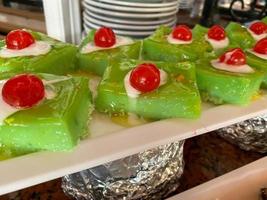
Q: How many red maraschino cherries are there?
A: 9